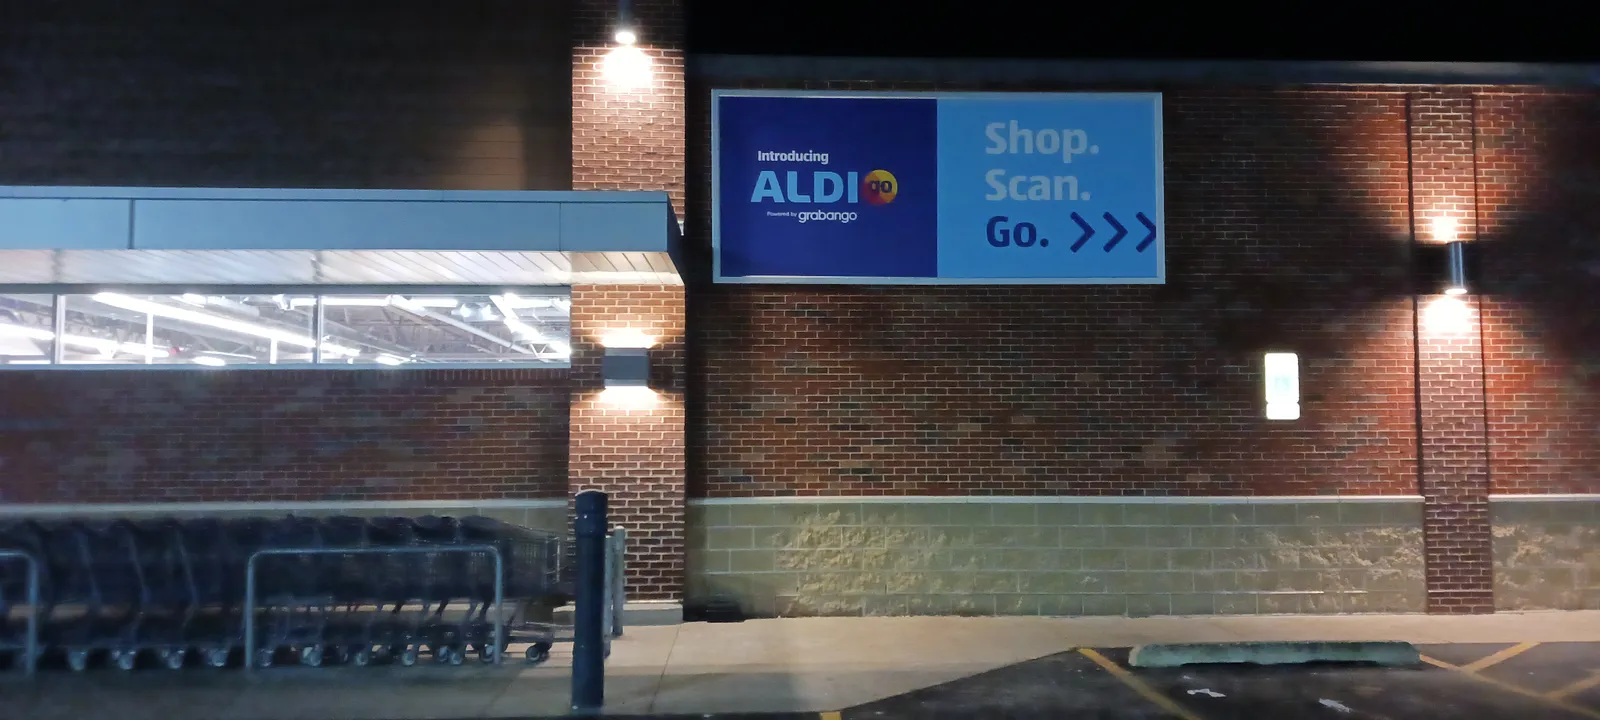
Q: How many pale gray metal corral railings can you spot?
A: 2